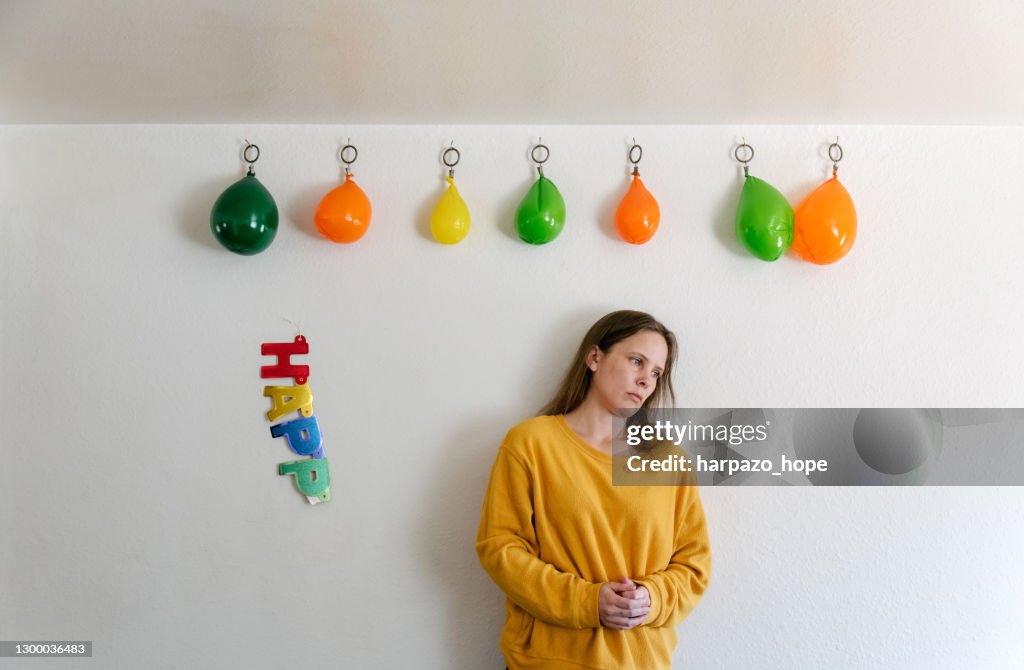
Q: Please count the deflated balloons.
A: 7